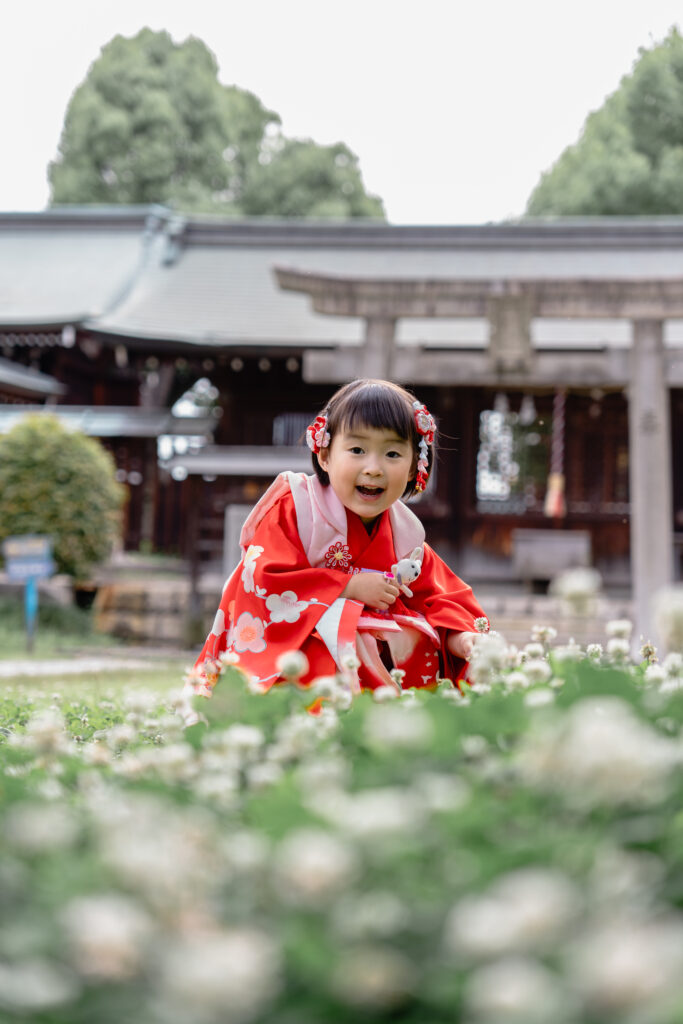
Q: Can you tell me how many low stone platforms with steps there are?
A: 1